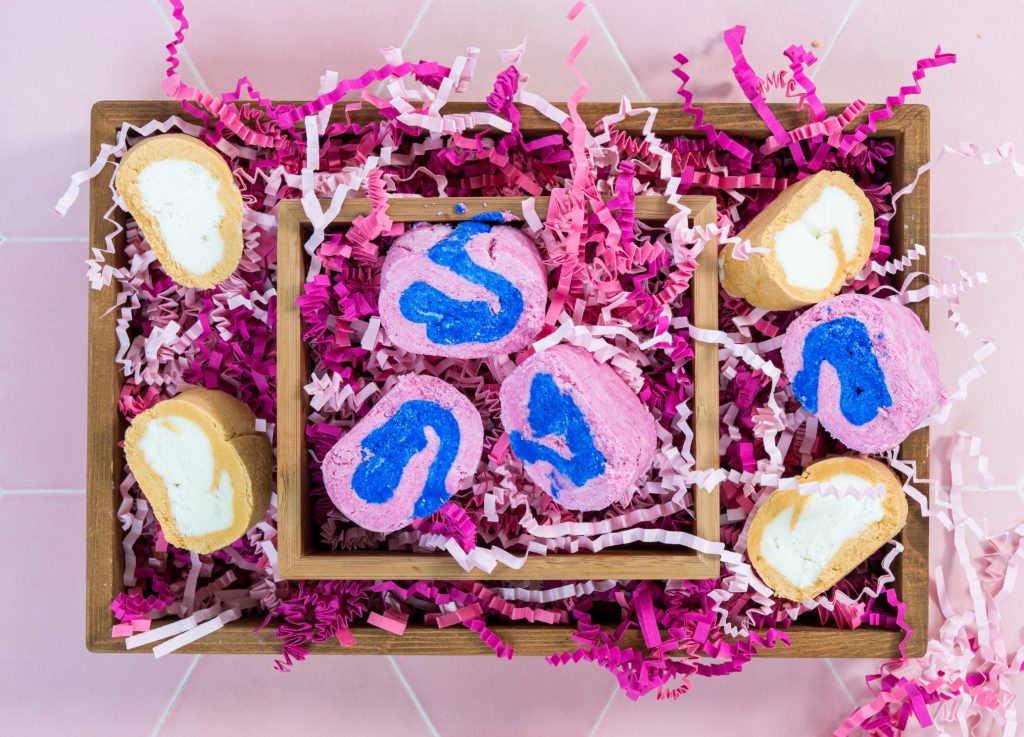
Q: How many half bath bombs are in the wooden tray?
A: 8